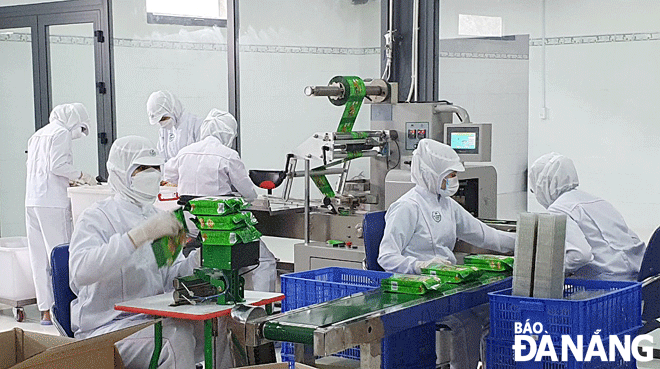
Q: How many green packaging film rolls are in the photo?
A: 1